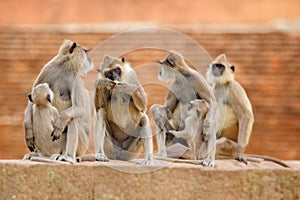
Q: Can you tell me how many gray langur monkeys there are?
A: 6